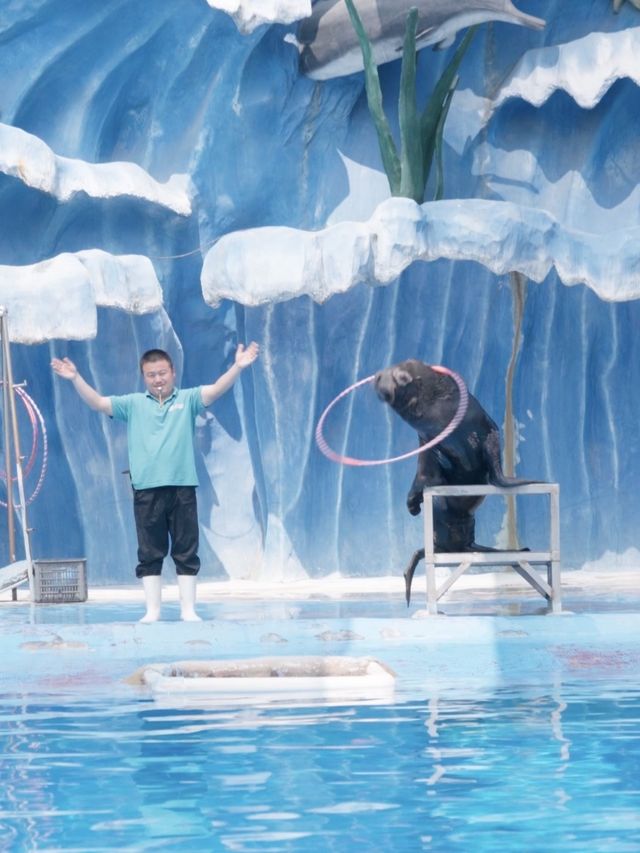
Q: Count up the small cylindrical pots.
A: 0